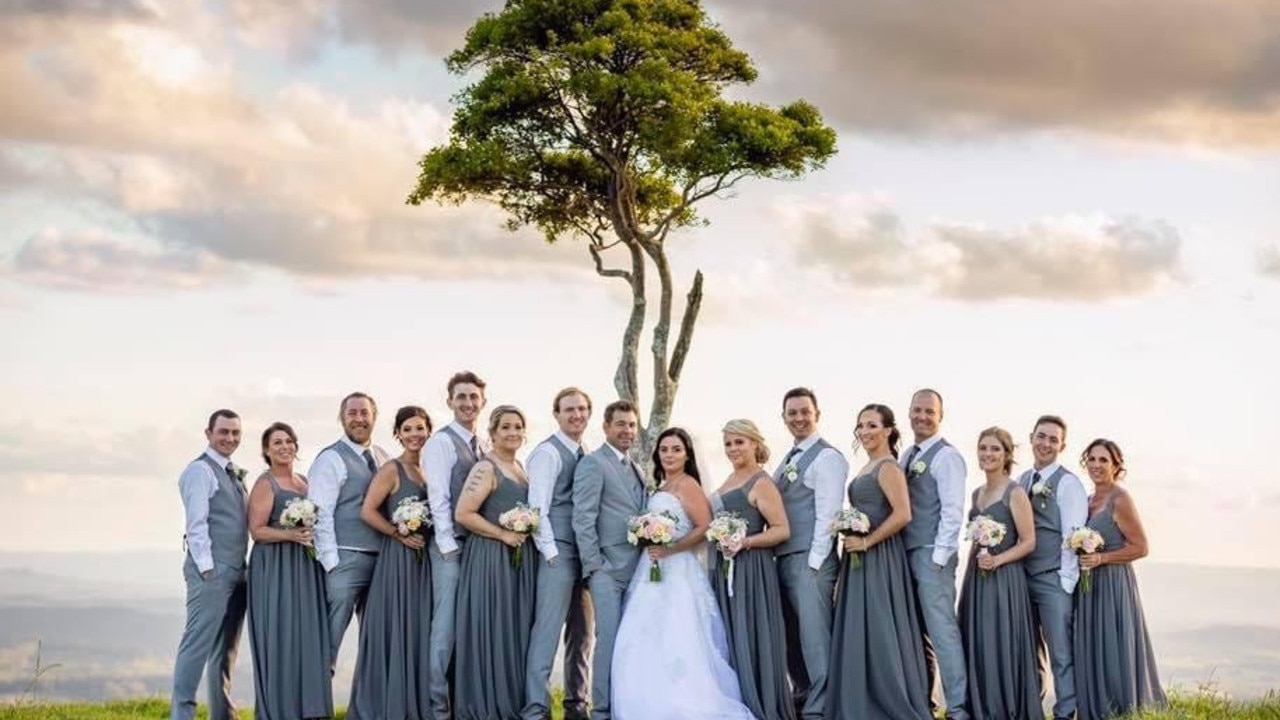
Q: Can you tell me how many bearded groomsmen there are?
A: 1